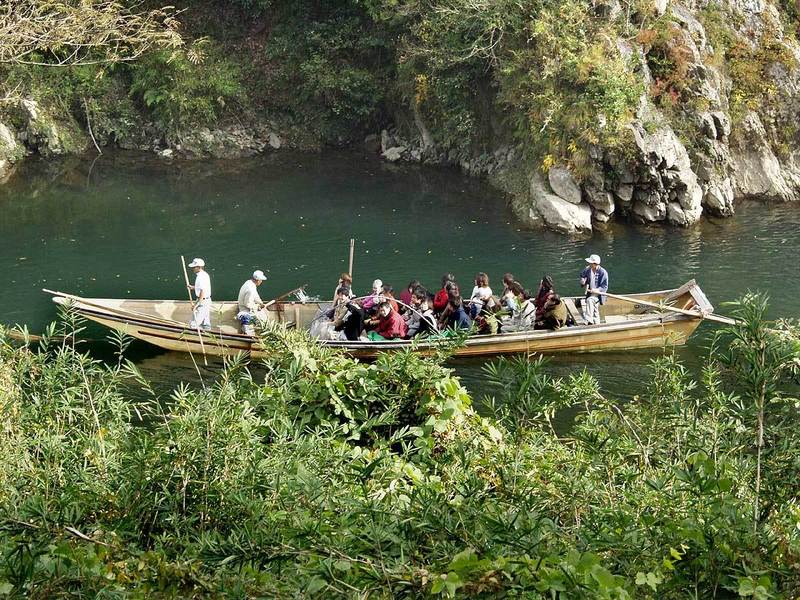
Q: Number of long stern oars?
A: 1